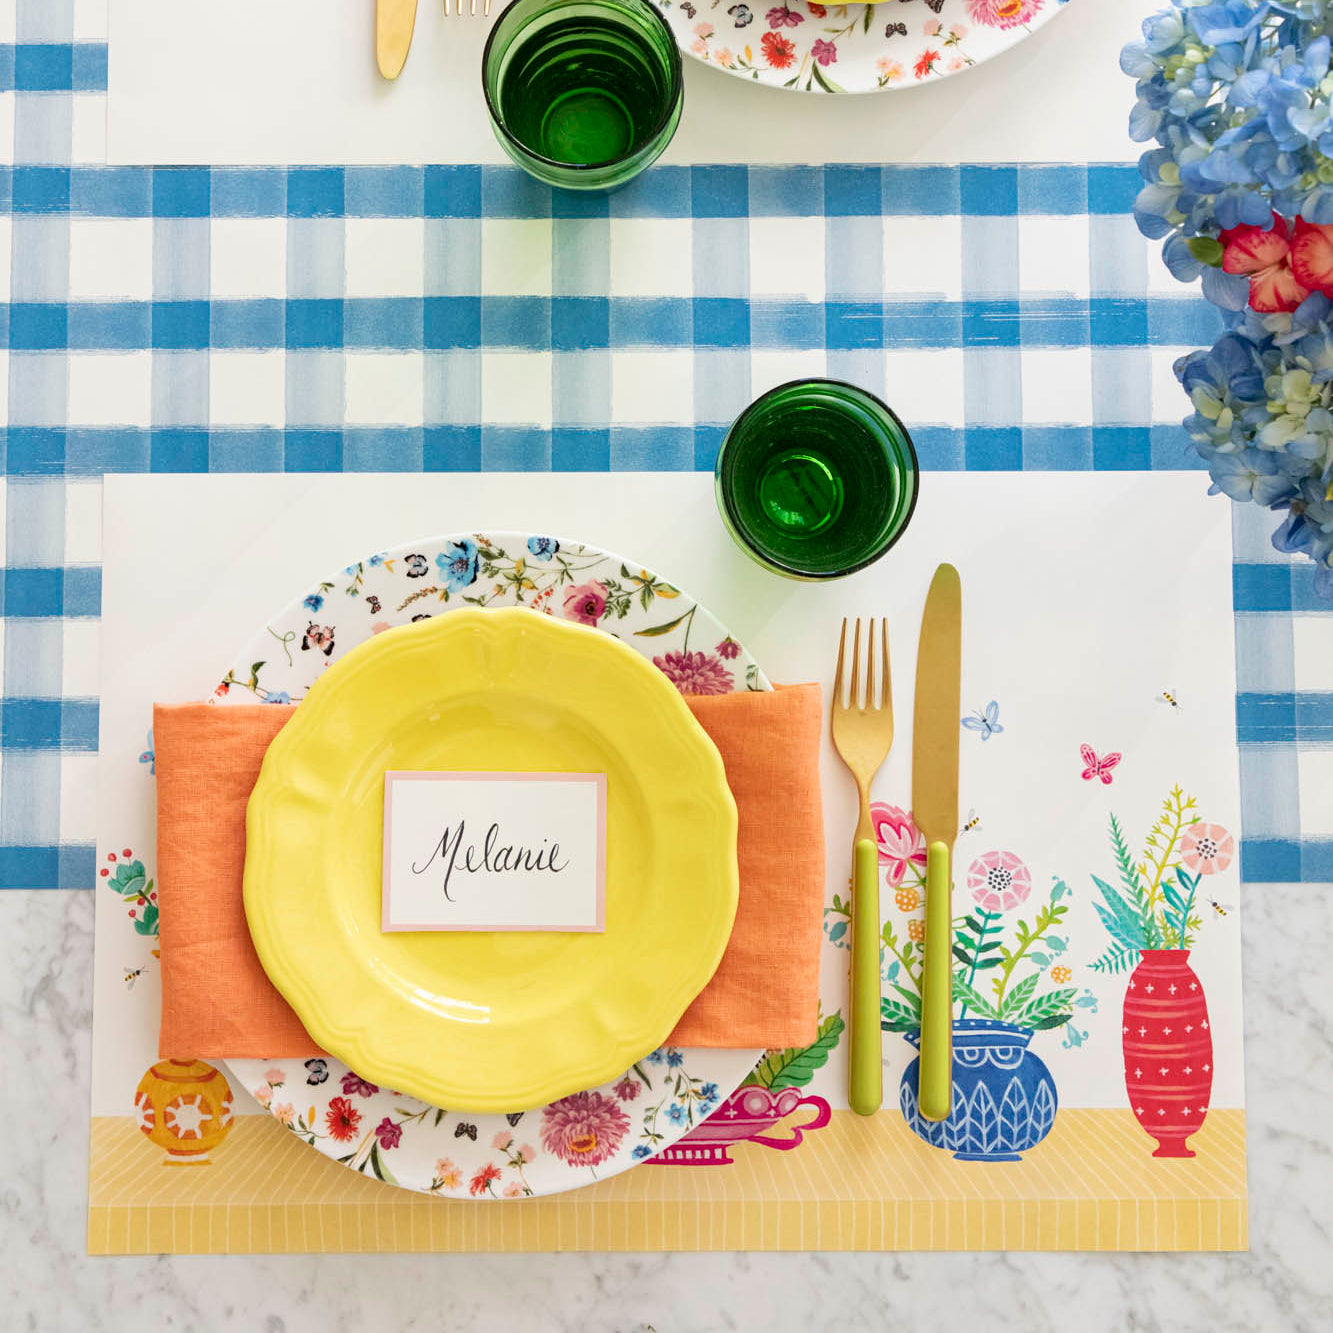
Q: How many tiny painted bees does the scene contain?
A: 4